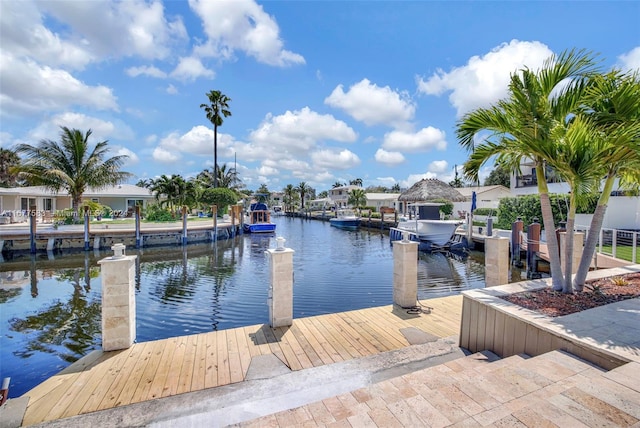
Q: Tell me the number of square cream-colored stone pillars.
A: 5